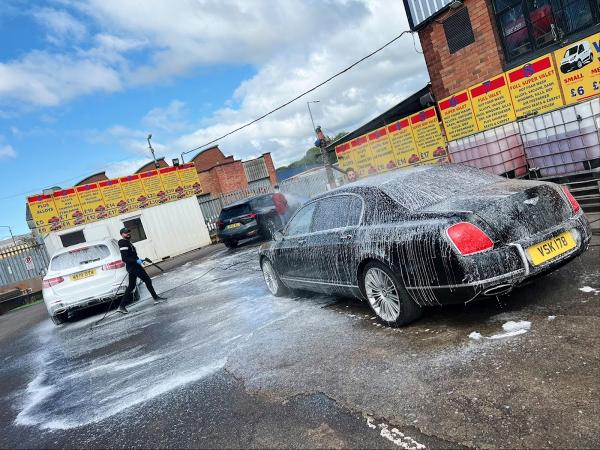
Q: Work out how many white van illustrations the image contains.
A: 1